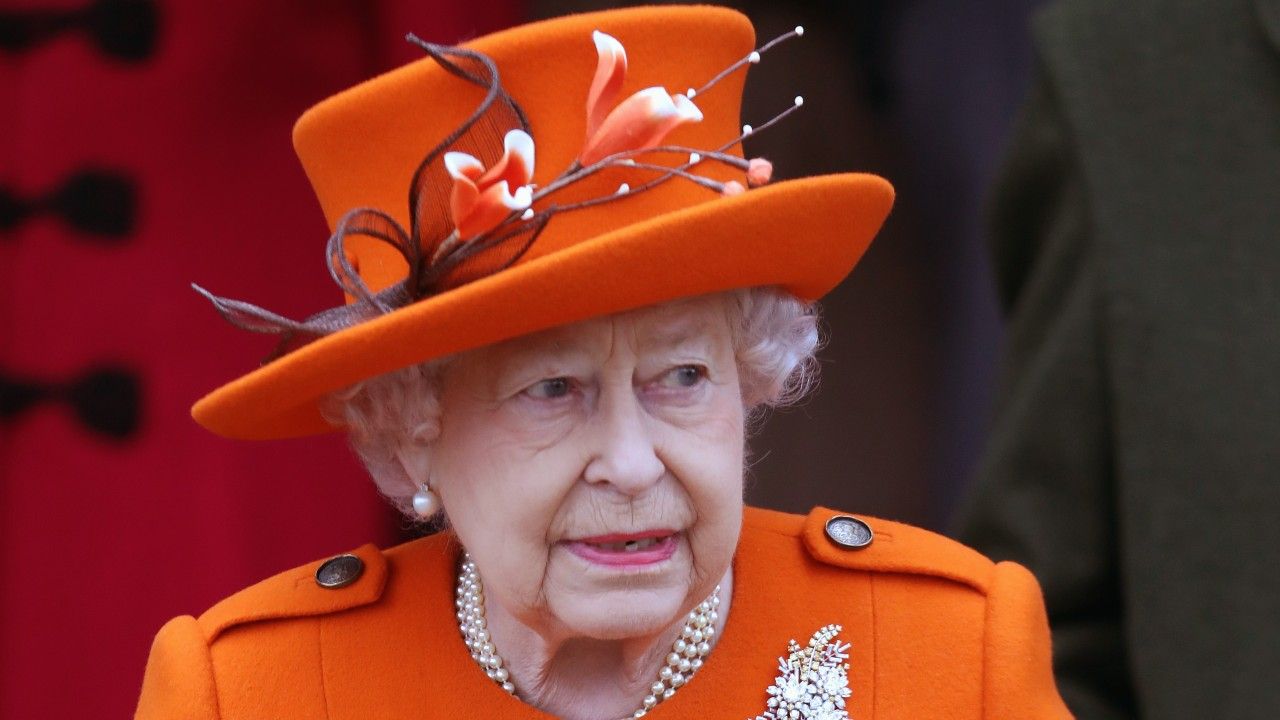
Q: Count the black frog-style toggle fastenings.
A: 3